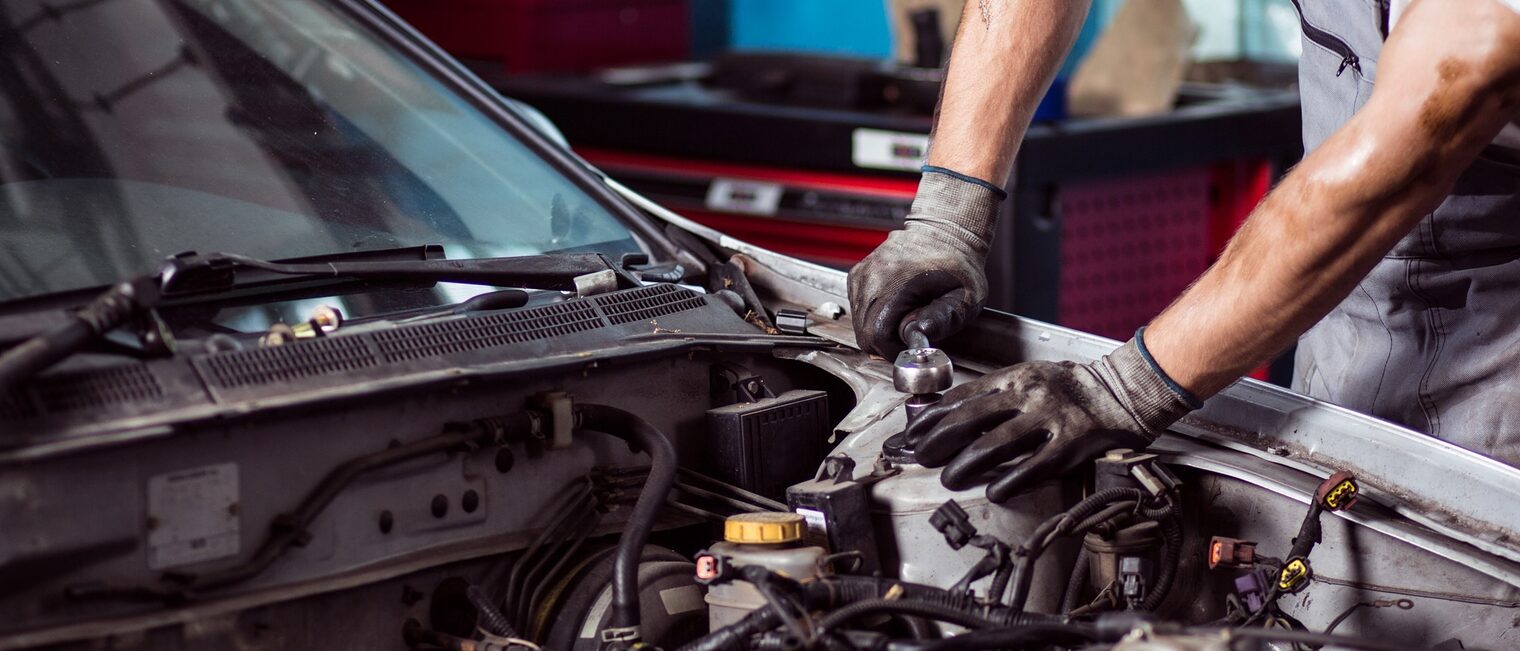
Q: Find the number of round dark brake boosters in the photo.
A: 1